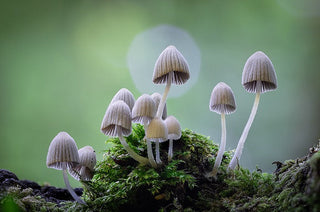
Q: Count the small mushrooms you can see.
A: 11